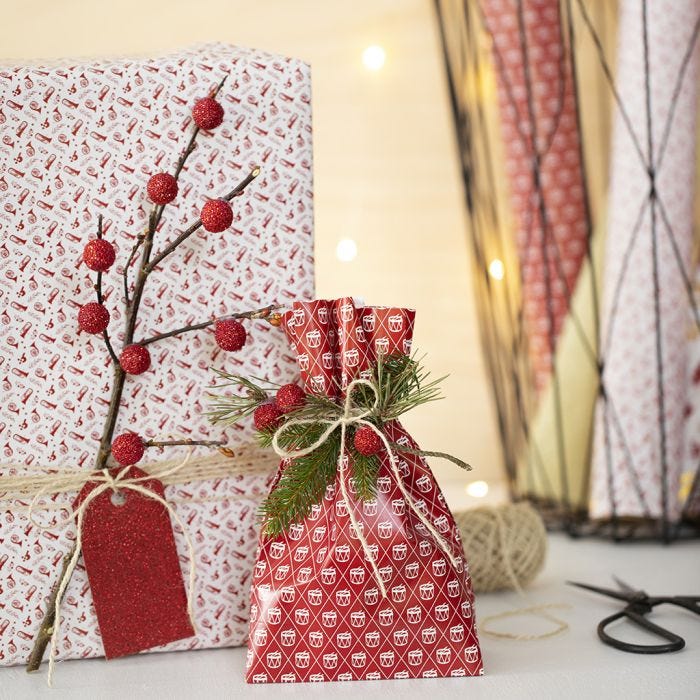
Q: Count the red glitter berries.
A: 11